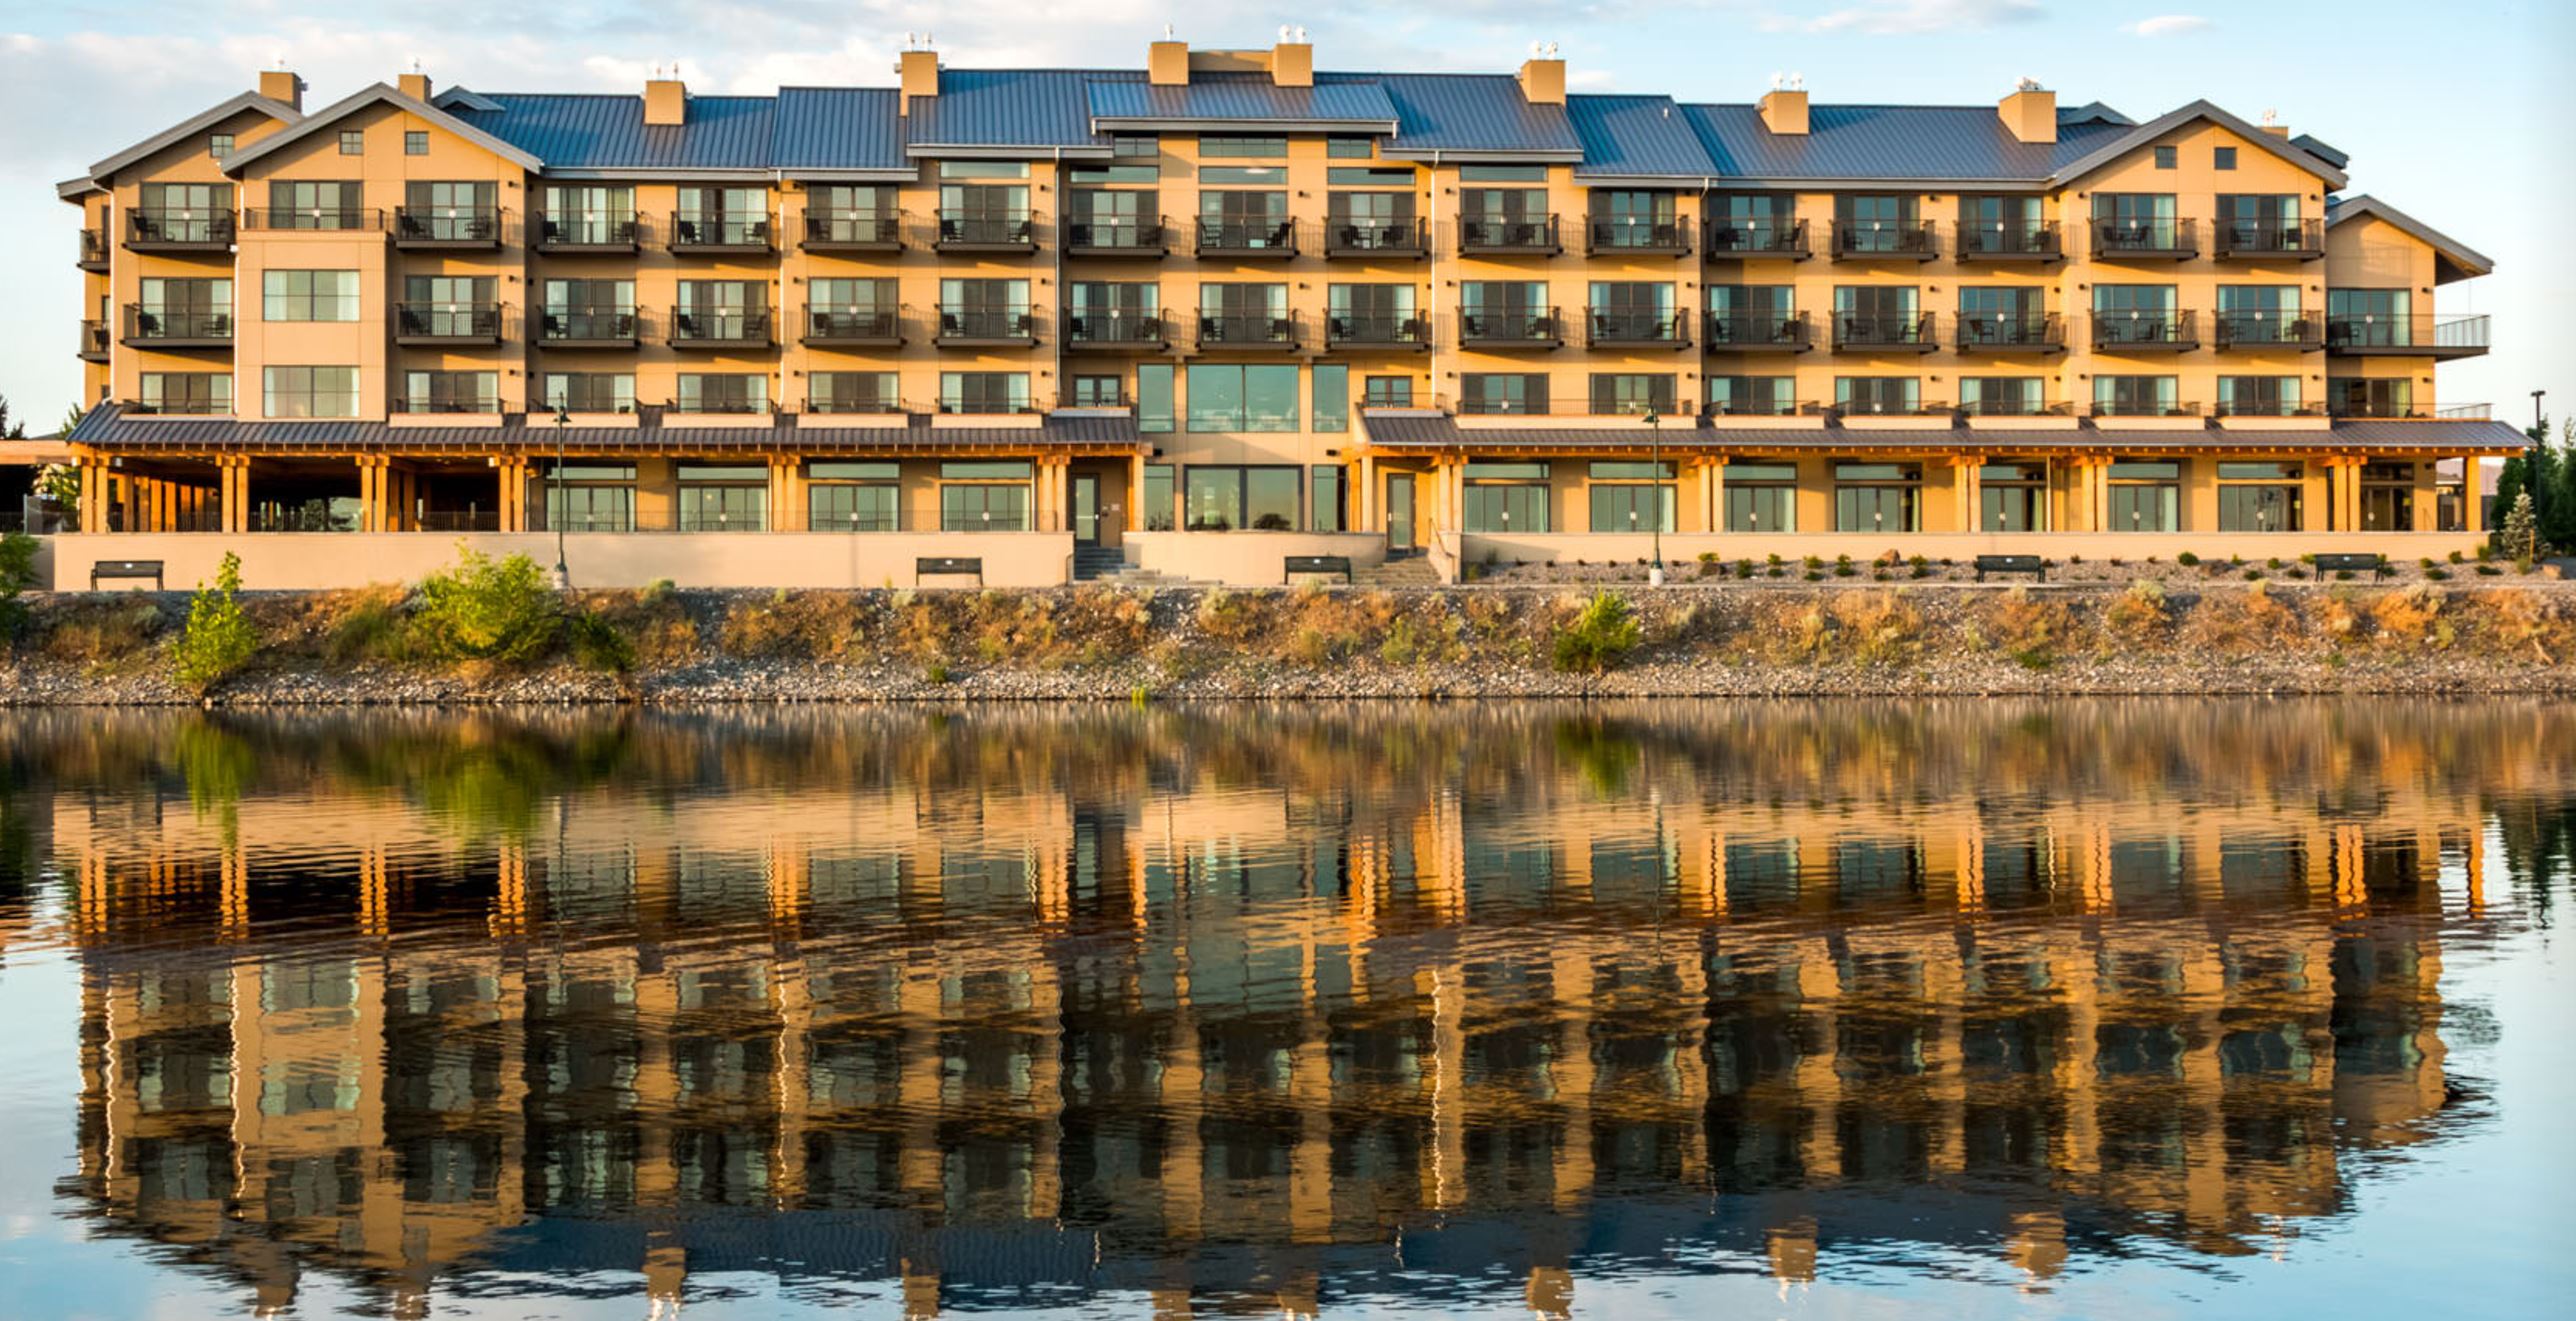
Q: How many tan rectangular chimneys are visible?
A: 10